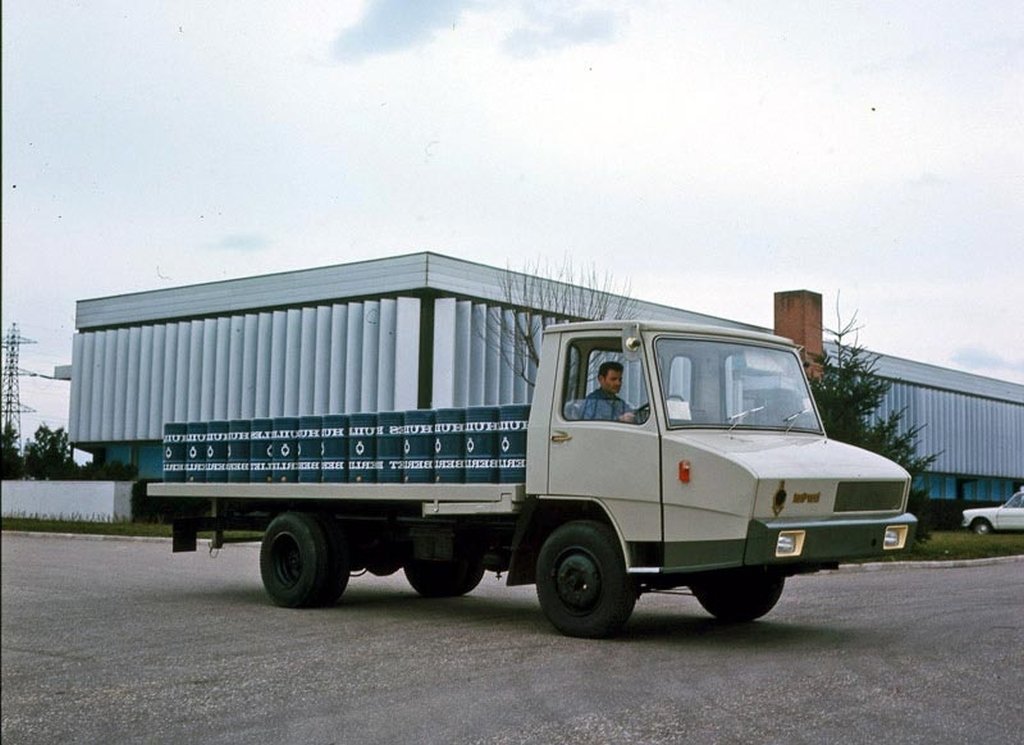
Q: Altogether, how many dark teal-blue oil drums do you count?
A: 14